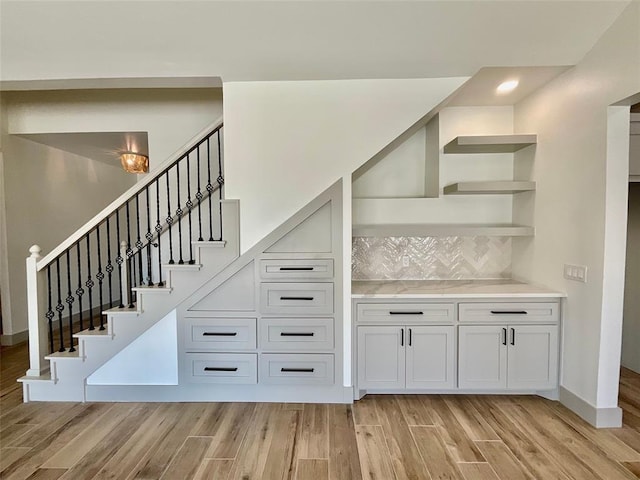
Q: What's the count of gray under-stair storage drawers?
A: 6